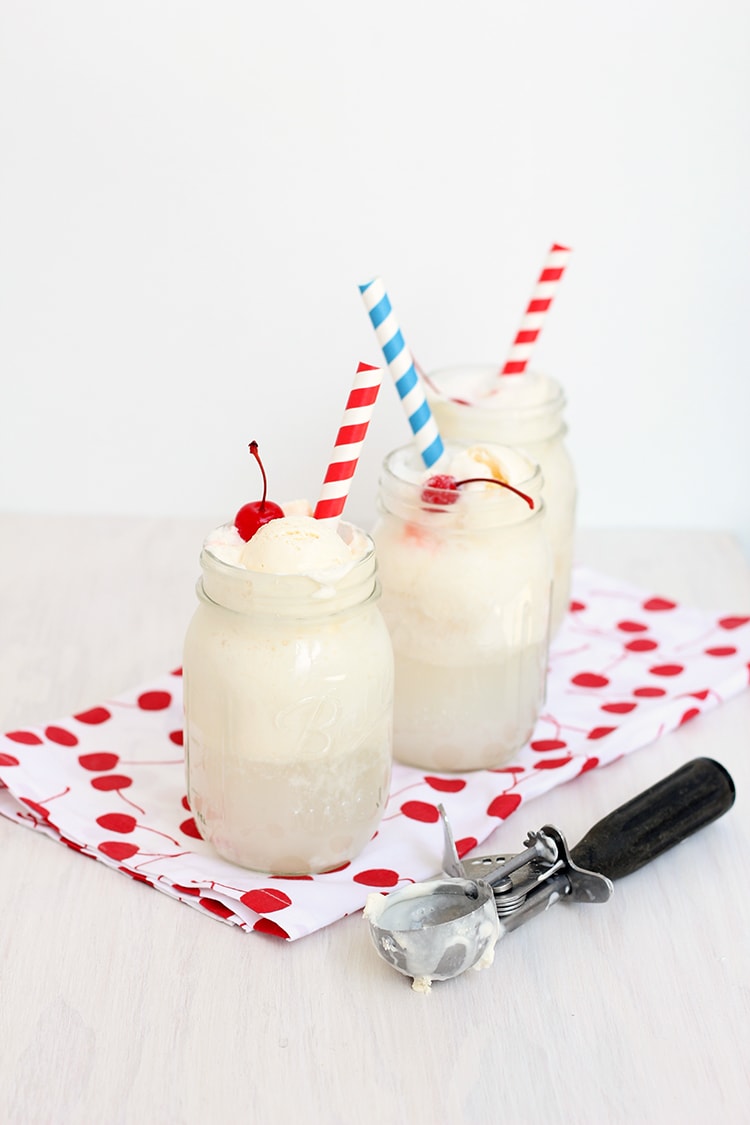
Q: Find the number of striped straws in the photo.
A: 3